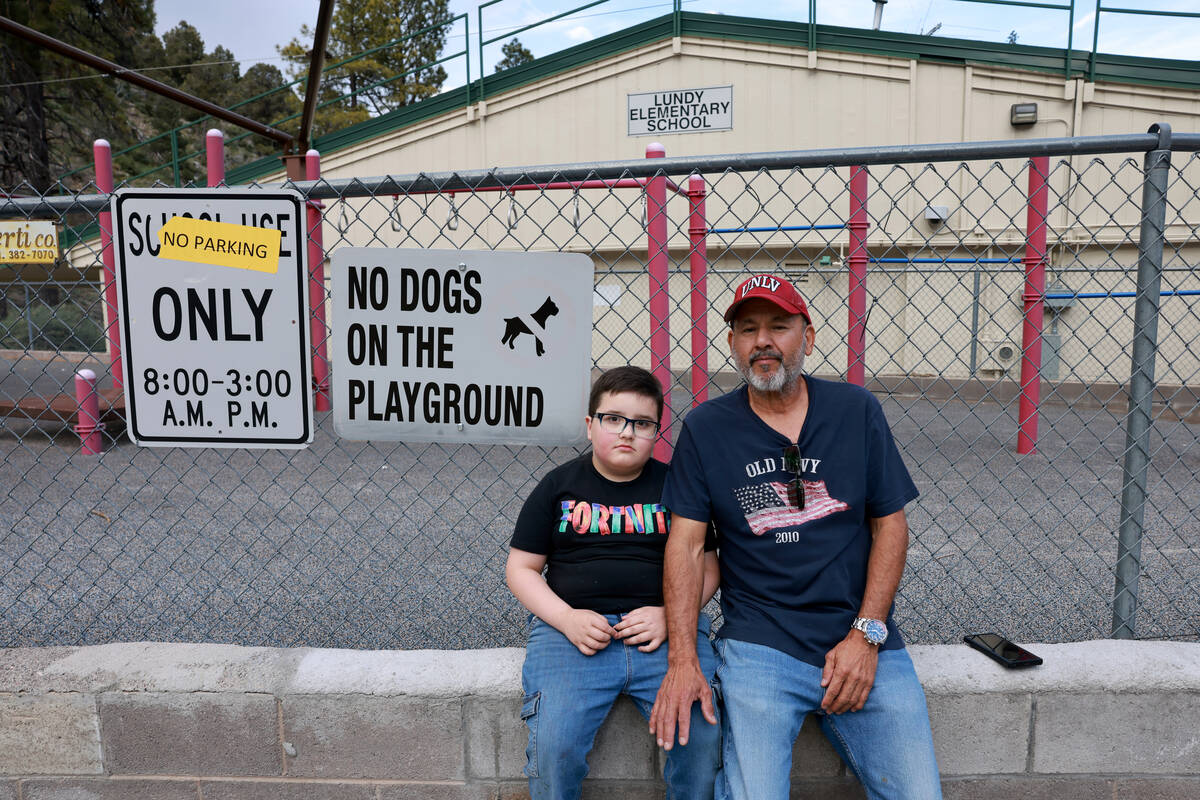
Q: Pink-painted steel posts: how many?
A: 8